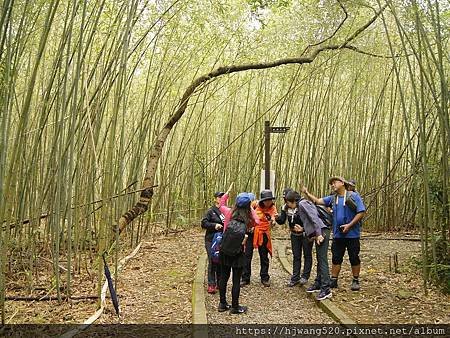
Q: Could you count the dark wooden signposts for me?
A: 1